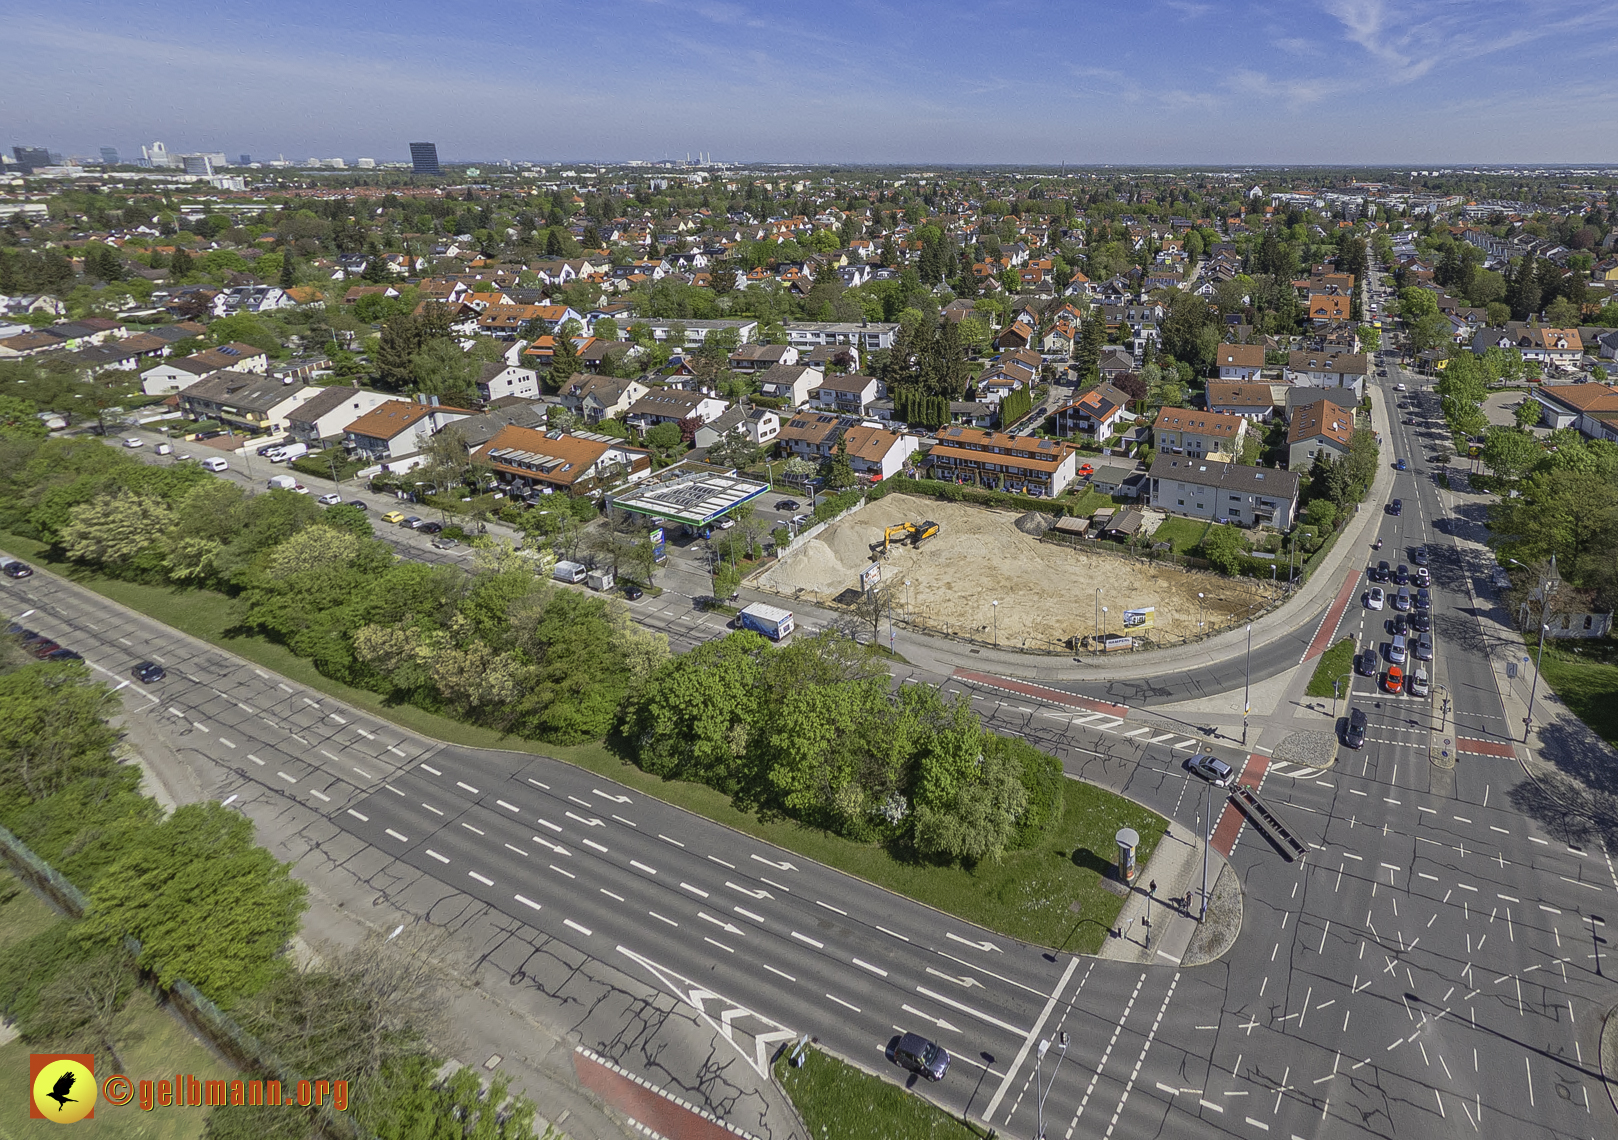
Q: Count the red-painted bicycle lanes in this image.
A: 5